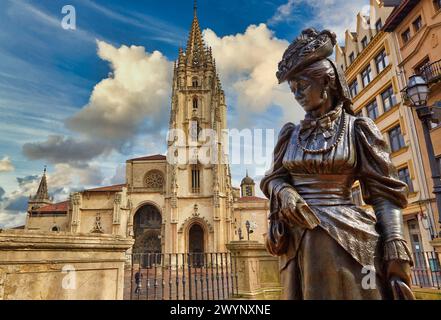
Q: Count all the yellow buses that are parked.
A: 0